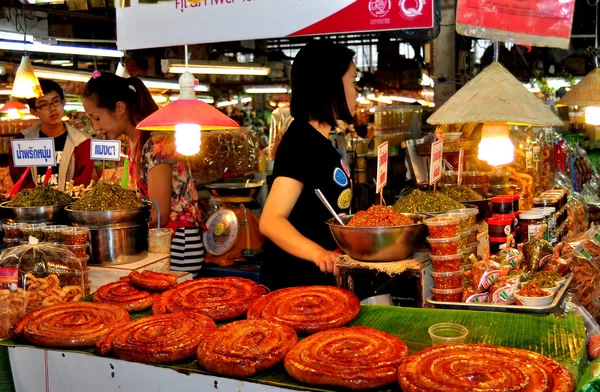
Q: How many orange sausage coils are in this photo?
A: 8